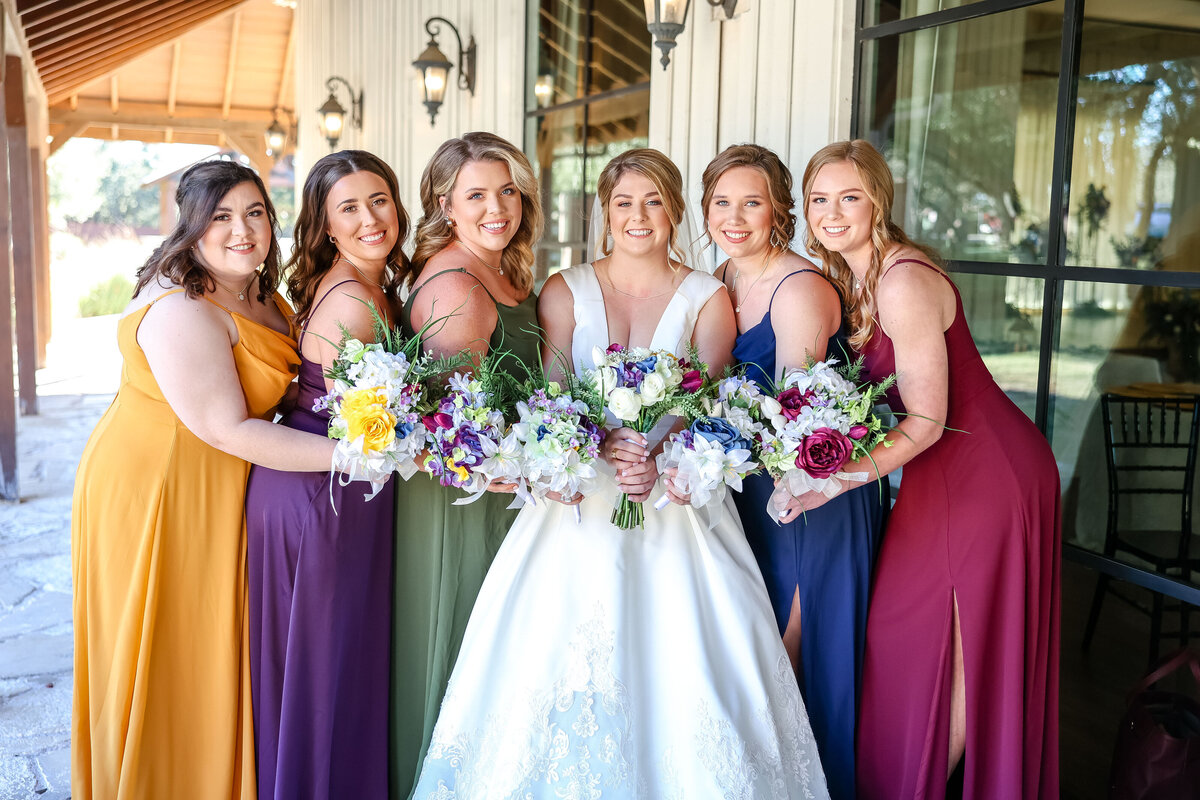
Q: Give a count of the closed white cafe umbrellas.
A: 0